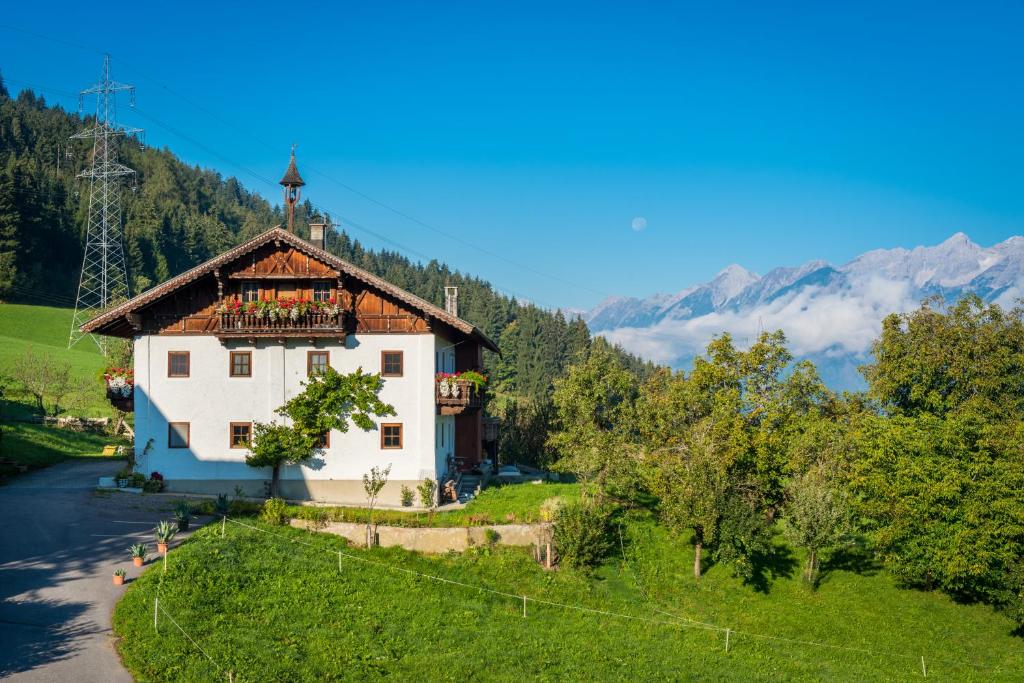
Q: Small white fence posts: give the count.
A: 8